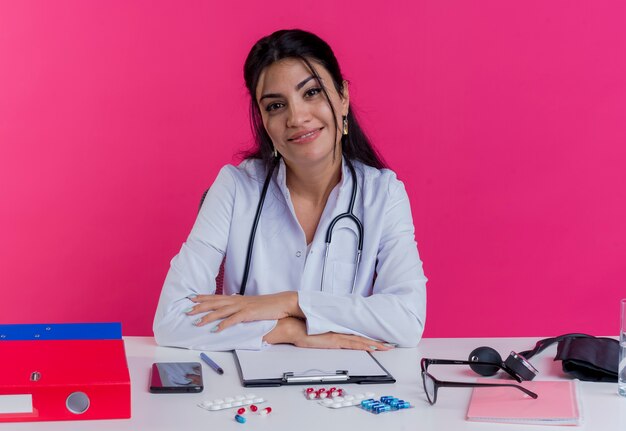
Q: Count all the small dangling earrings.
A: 2